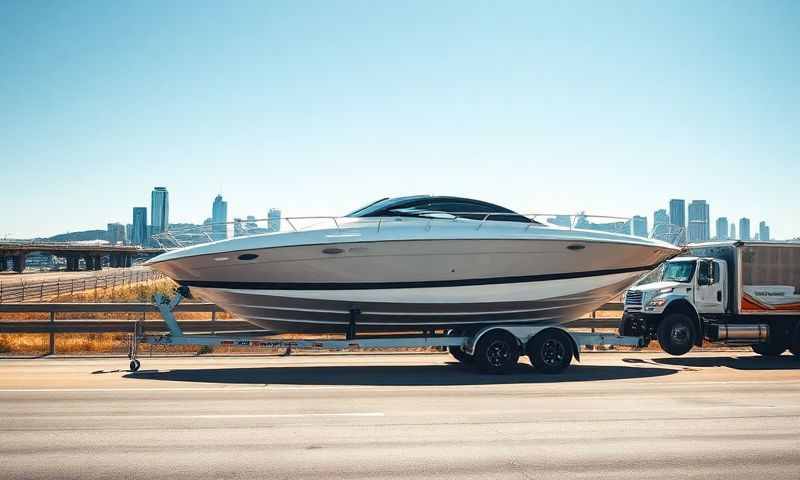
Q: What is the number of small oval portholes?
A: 3